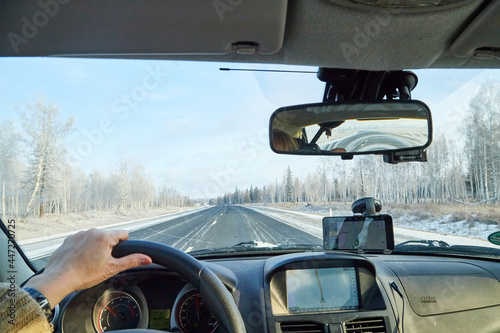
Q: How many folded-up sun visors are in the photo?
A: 2